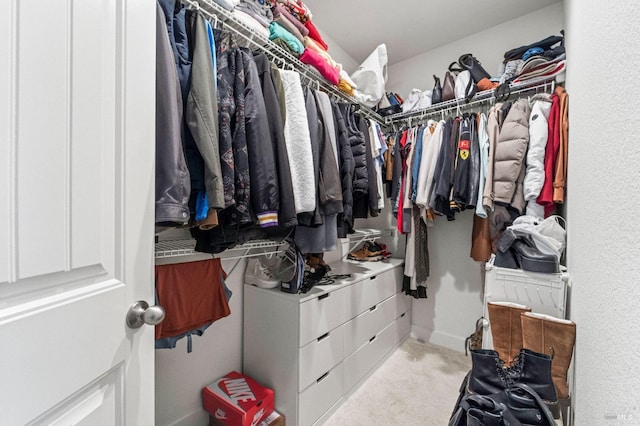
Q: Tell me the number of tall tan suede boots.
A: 2